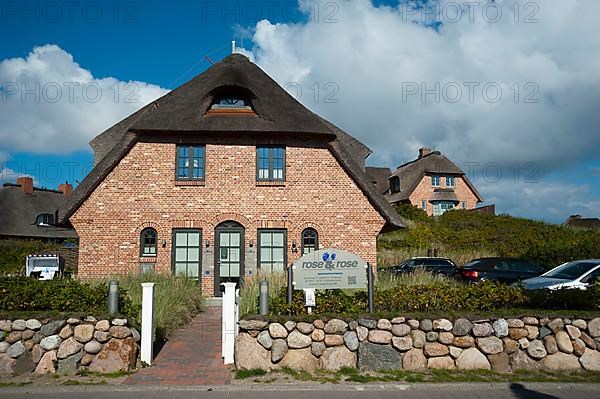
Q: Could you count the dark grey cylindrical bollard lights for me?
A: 2